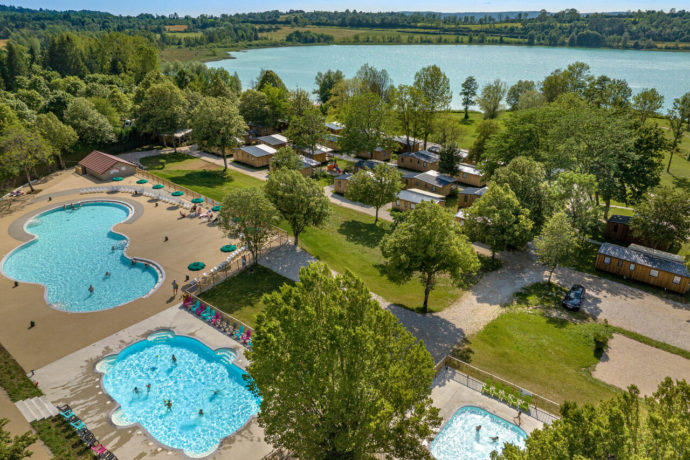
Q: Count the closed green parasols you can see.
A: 0